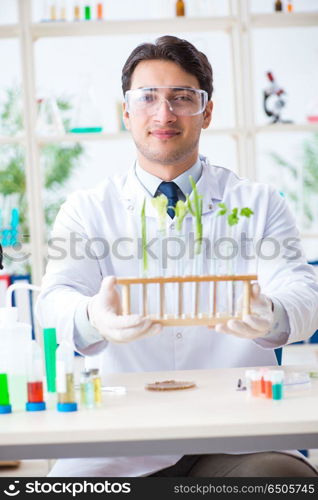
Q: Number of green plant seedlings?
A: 5